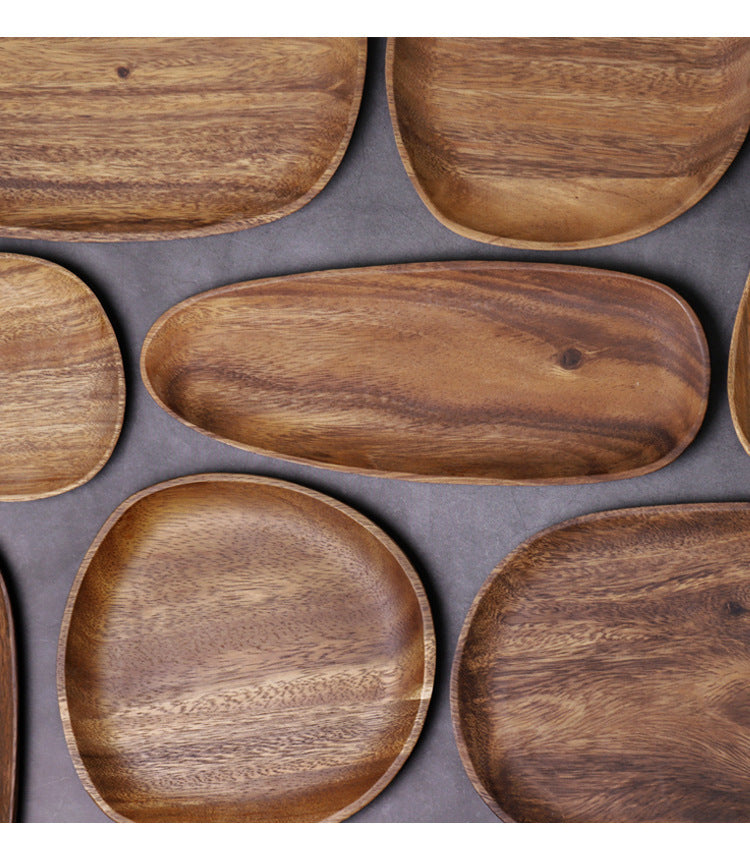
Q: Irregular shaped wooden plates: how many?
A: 8